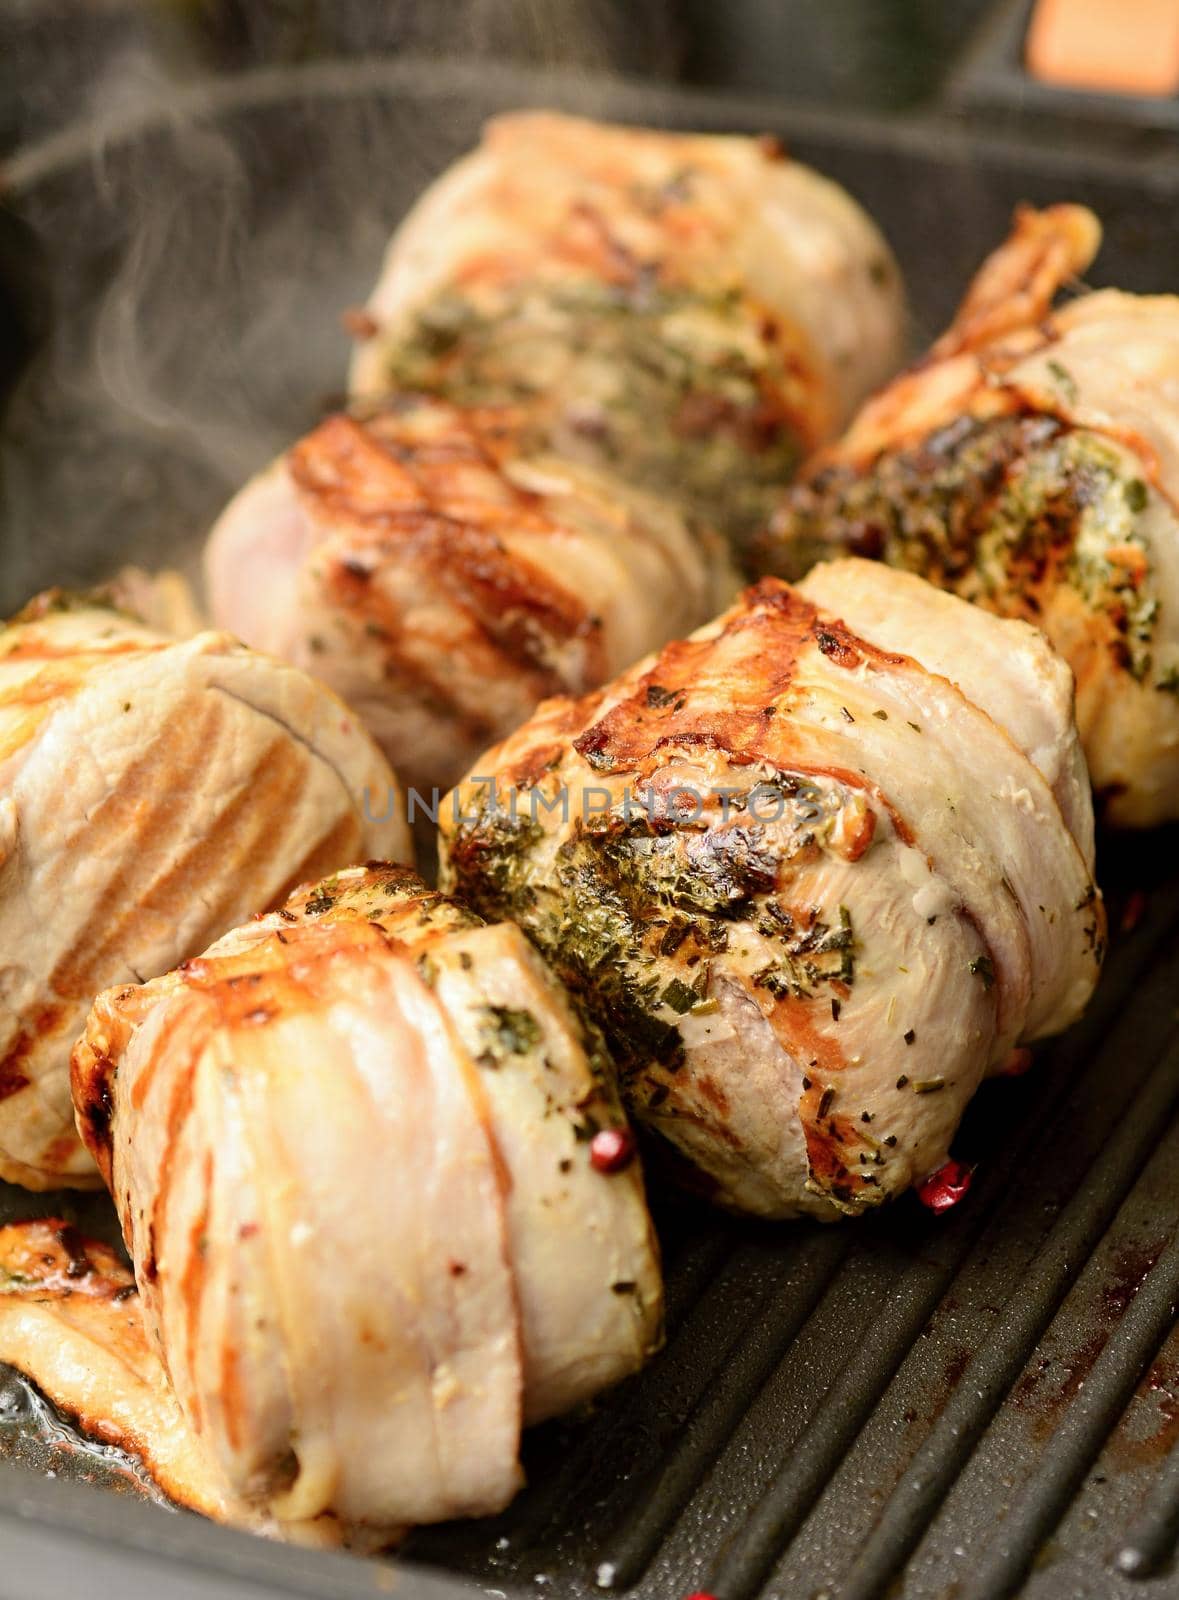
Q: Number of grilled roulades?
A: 6